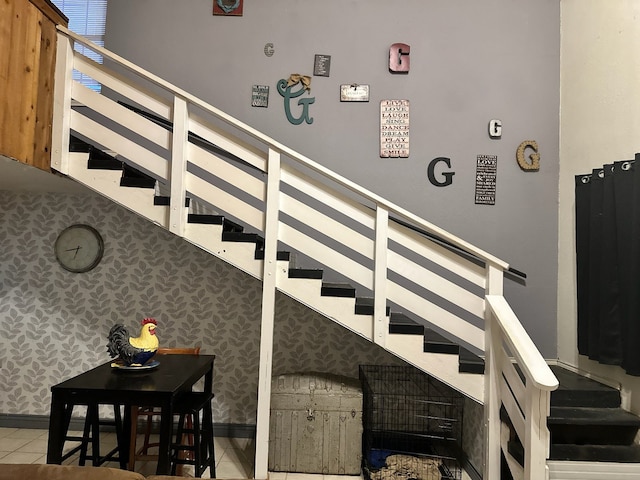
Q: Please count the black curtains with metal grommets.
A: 1